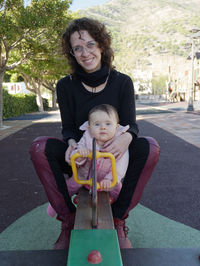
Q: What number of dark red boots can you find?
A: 2